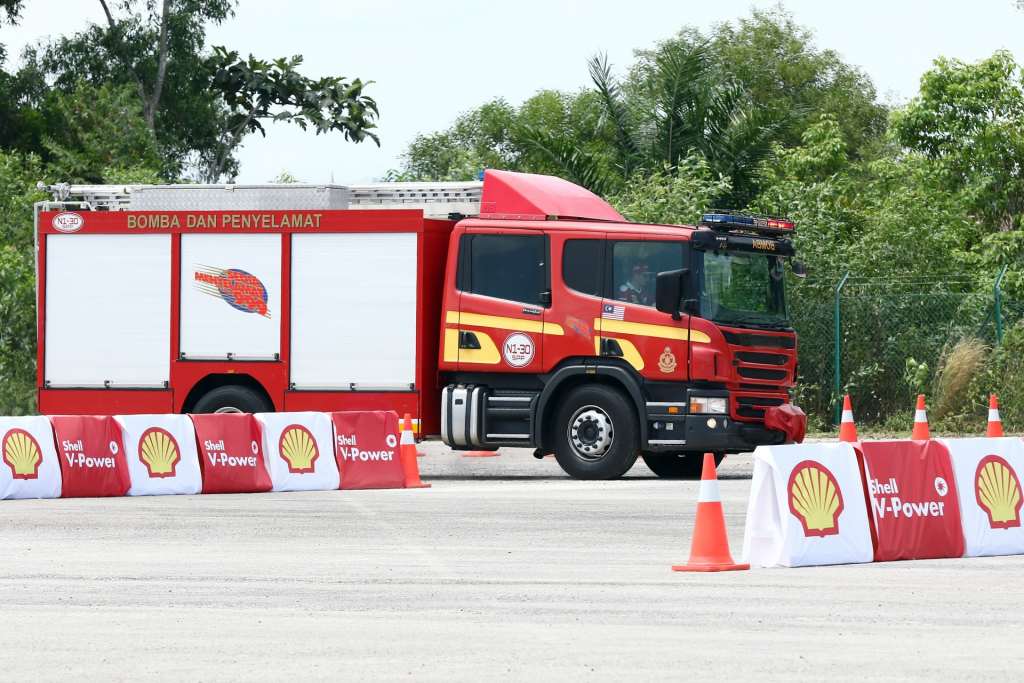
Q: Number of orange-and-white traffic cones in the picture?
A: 5